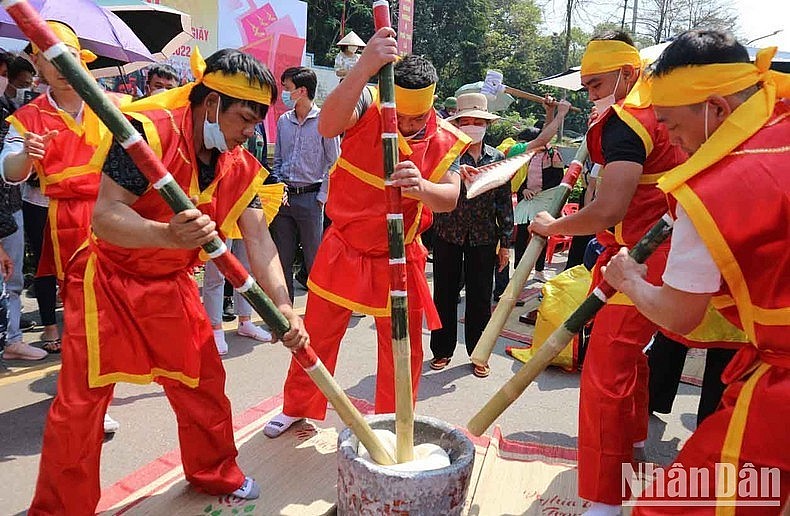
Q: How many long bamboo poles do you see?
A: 4